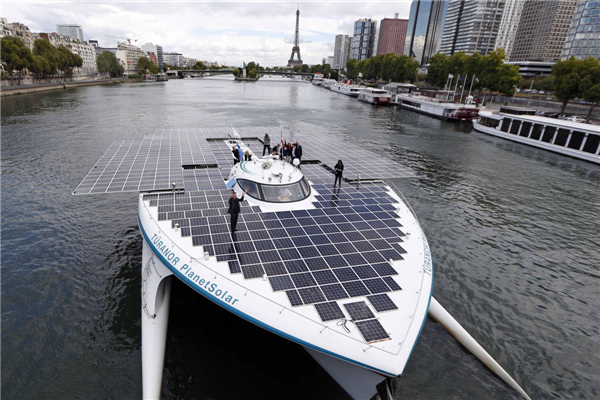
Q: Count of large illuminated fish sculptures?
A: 0